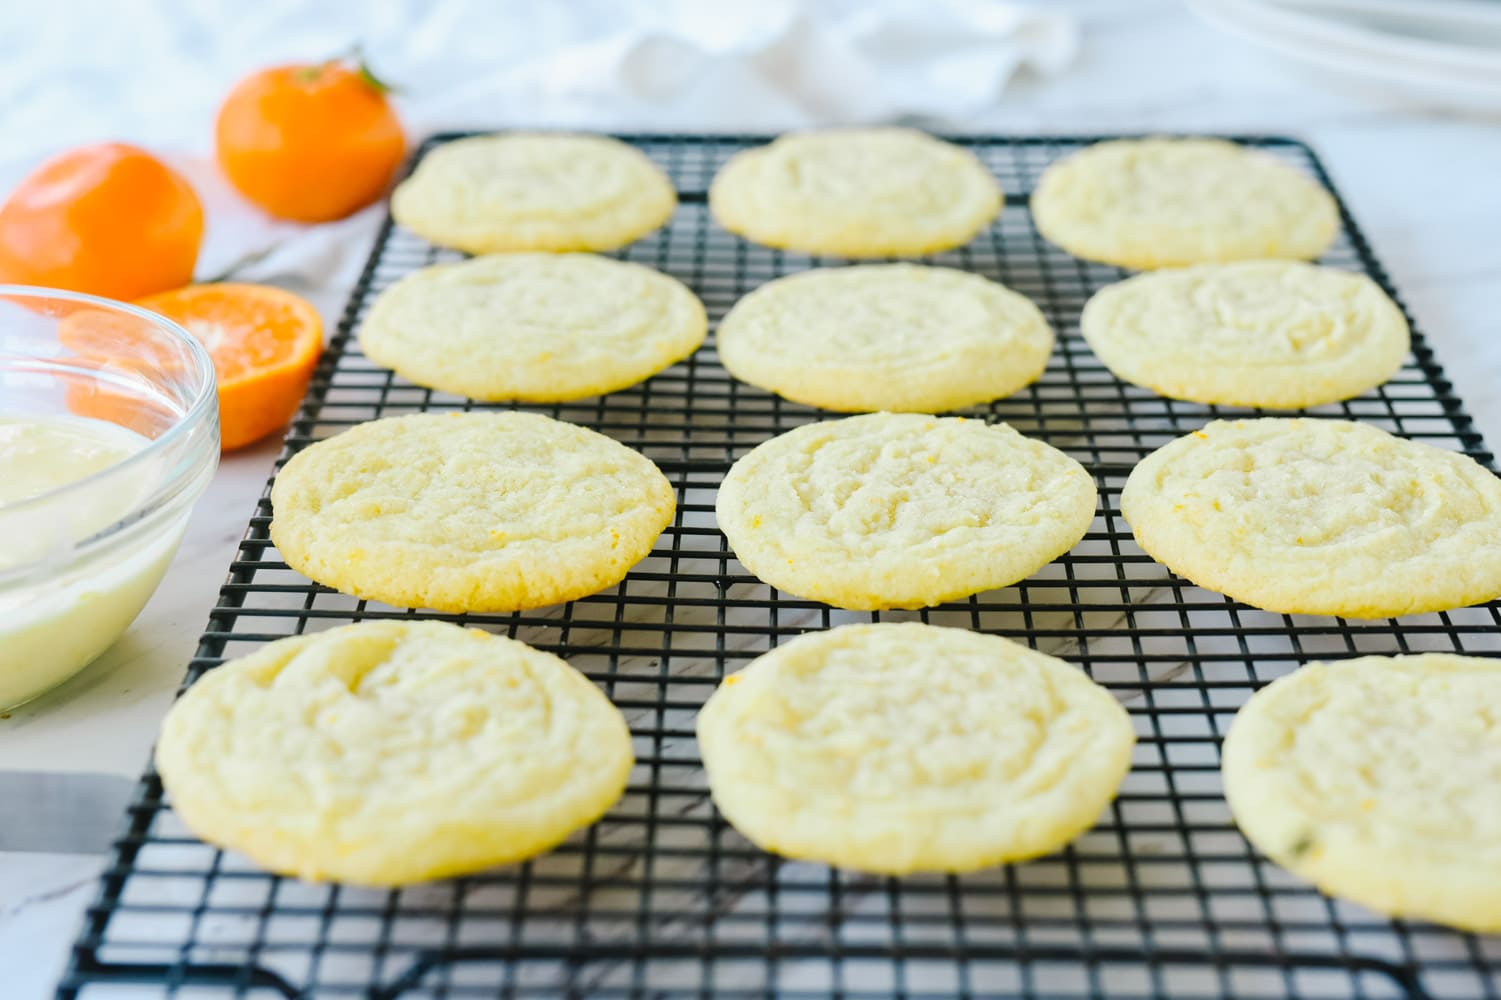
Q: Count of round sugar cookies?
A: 12